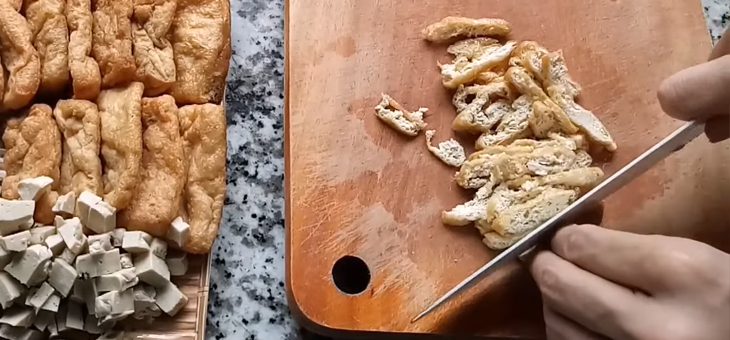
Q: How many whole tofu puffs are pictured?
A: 11